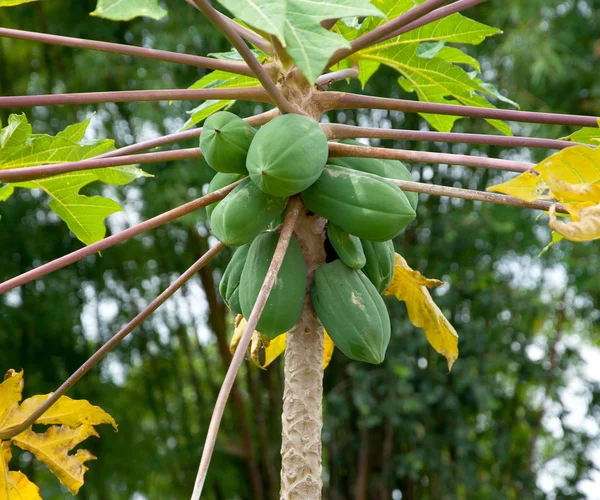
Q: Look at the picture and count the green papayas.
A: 11